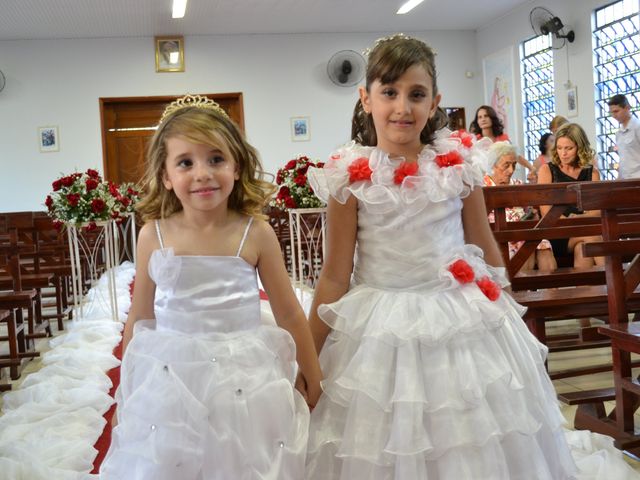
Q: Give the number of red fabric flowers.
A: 6